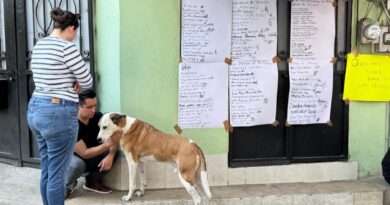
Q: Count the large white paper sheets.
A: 6